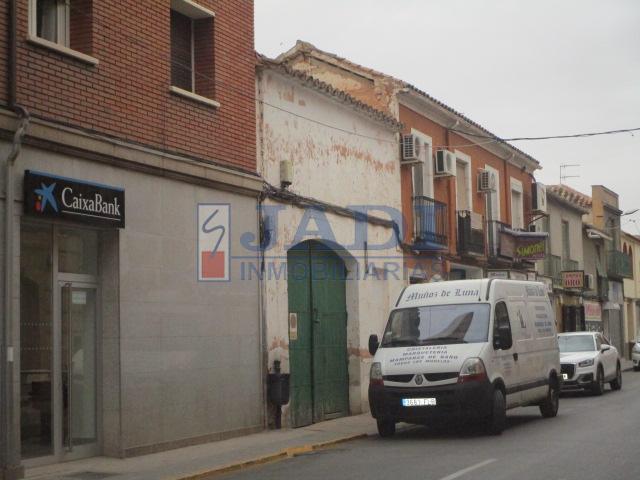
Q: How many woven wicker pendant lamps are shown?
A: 0